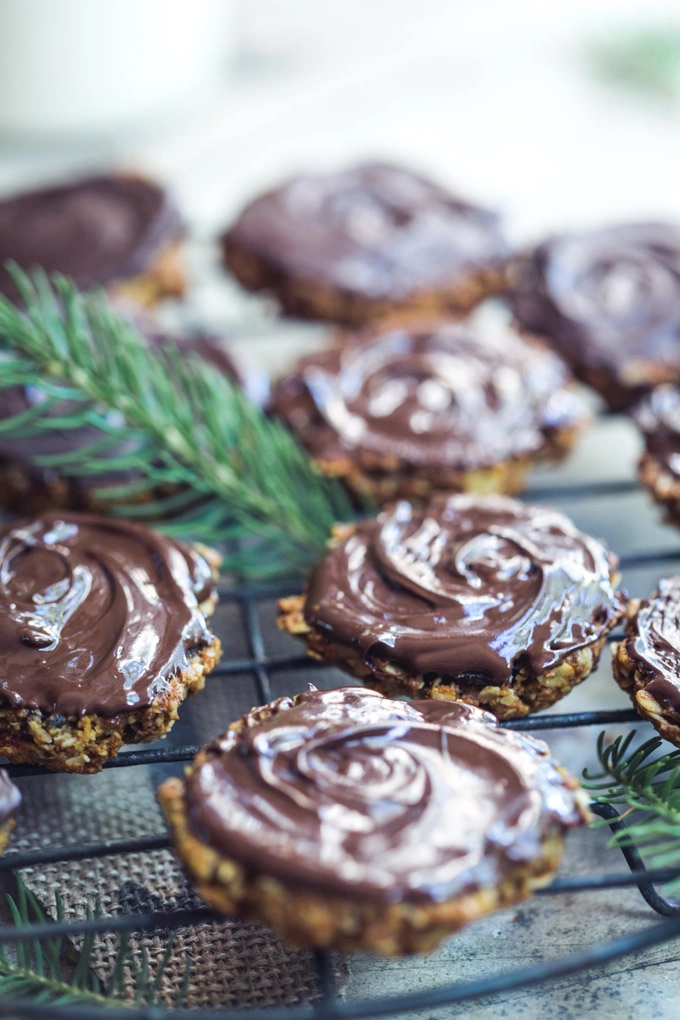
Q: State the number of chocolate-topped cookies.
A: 11